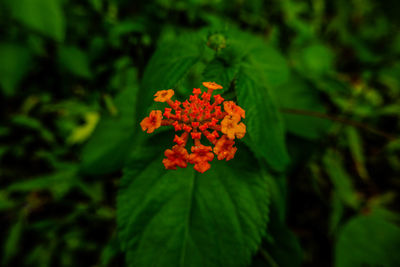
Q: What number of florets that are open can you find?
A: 8